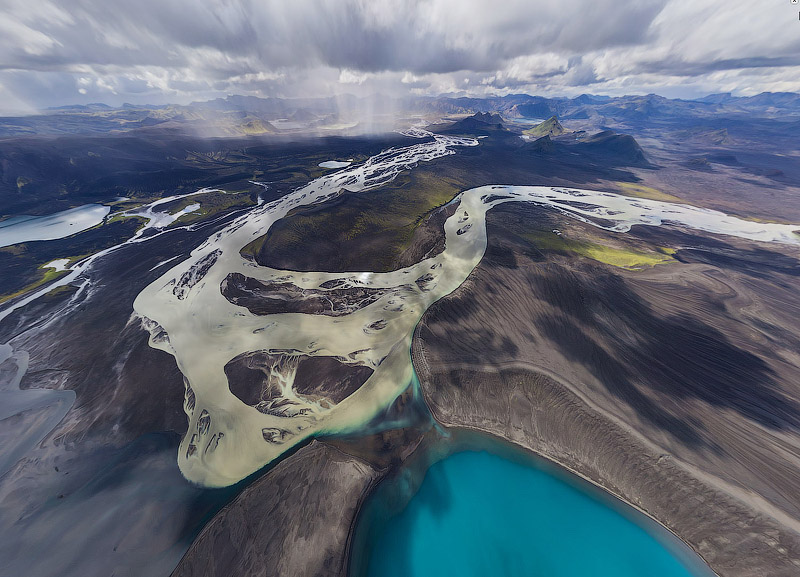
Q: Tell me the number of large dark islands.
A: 2